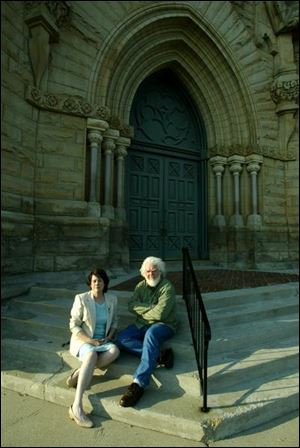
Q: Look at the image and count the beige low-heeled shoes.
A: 2